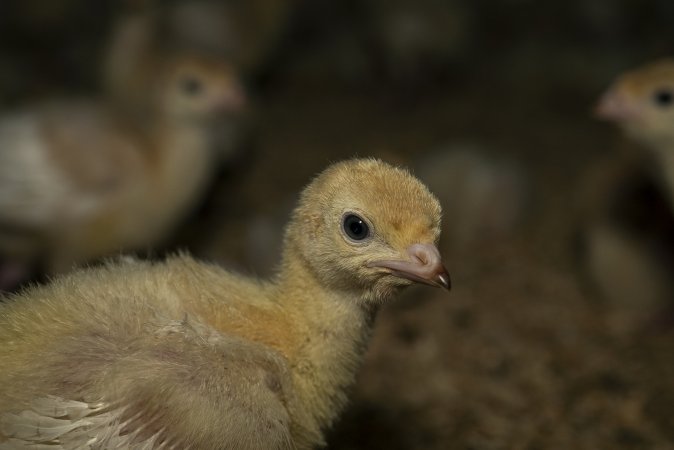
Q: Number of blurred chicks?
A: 2